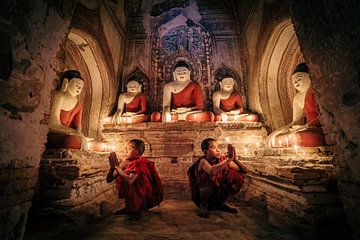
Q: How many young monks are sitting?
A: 2